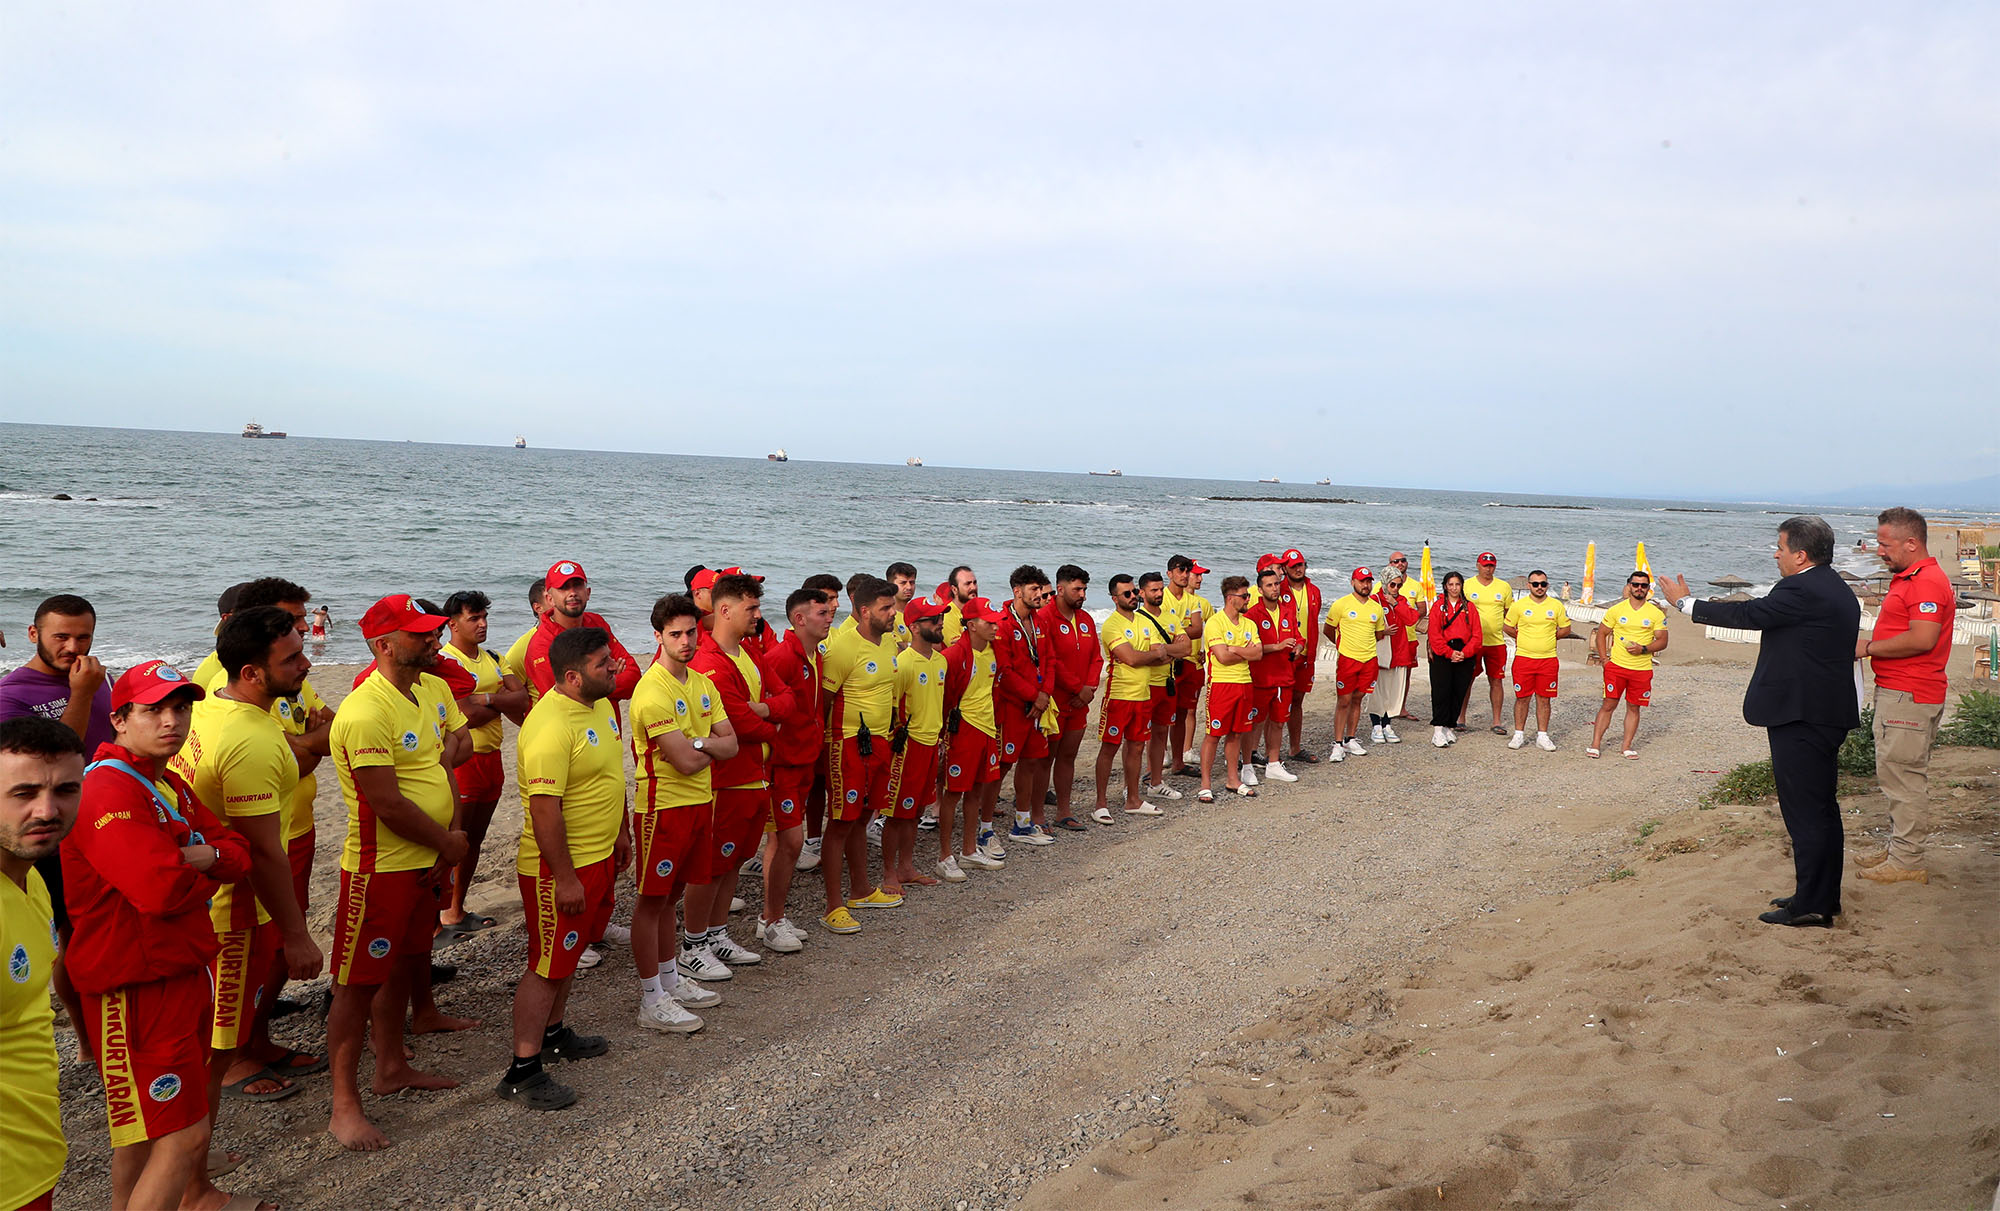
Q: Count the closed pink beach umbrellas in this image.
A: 0